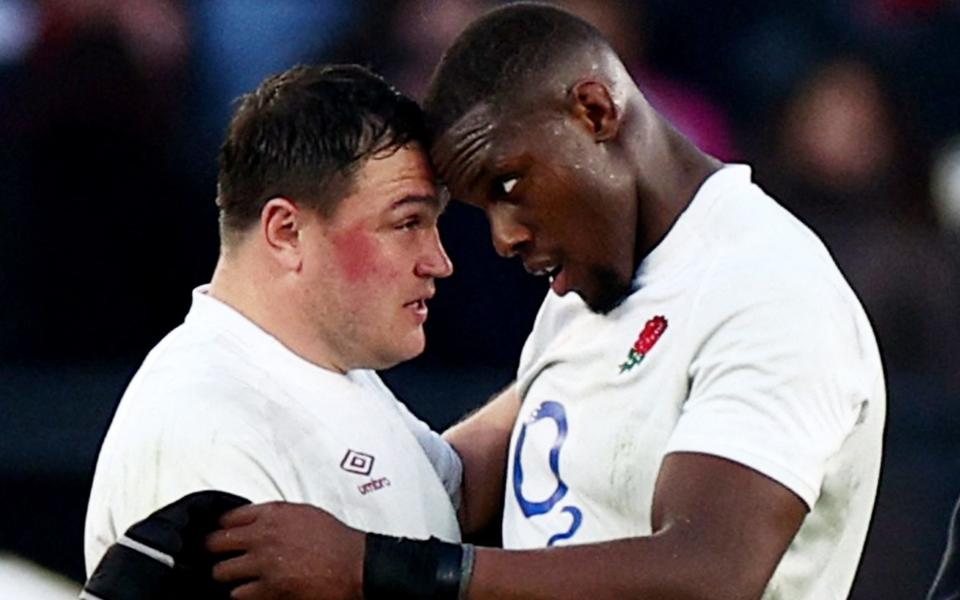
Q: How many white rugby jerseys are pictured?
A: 2